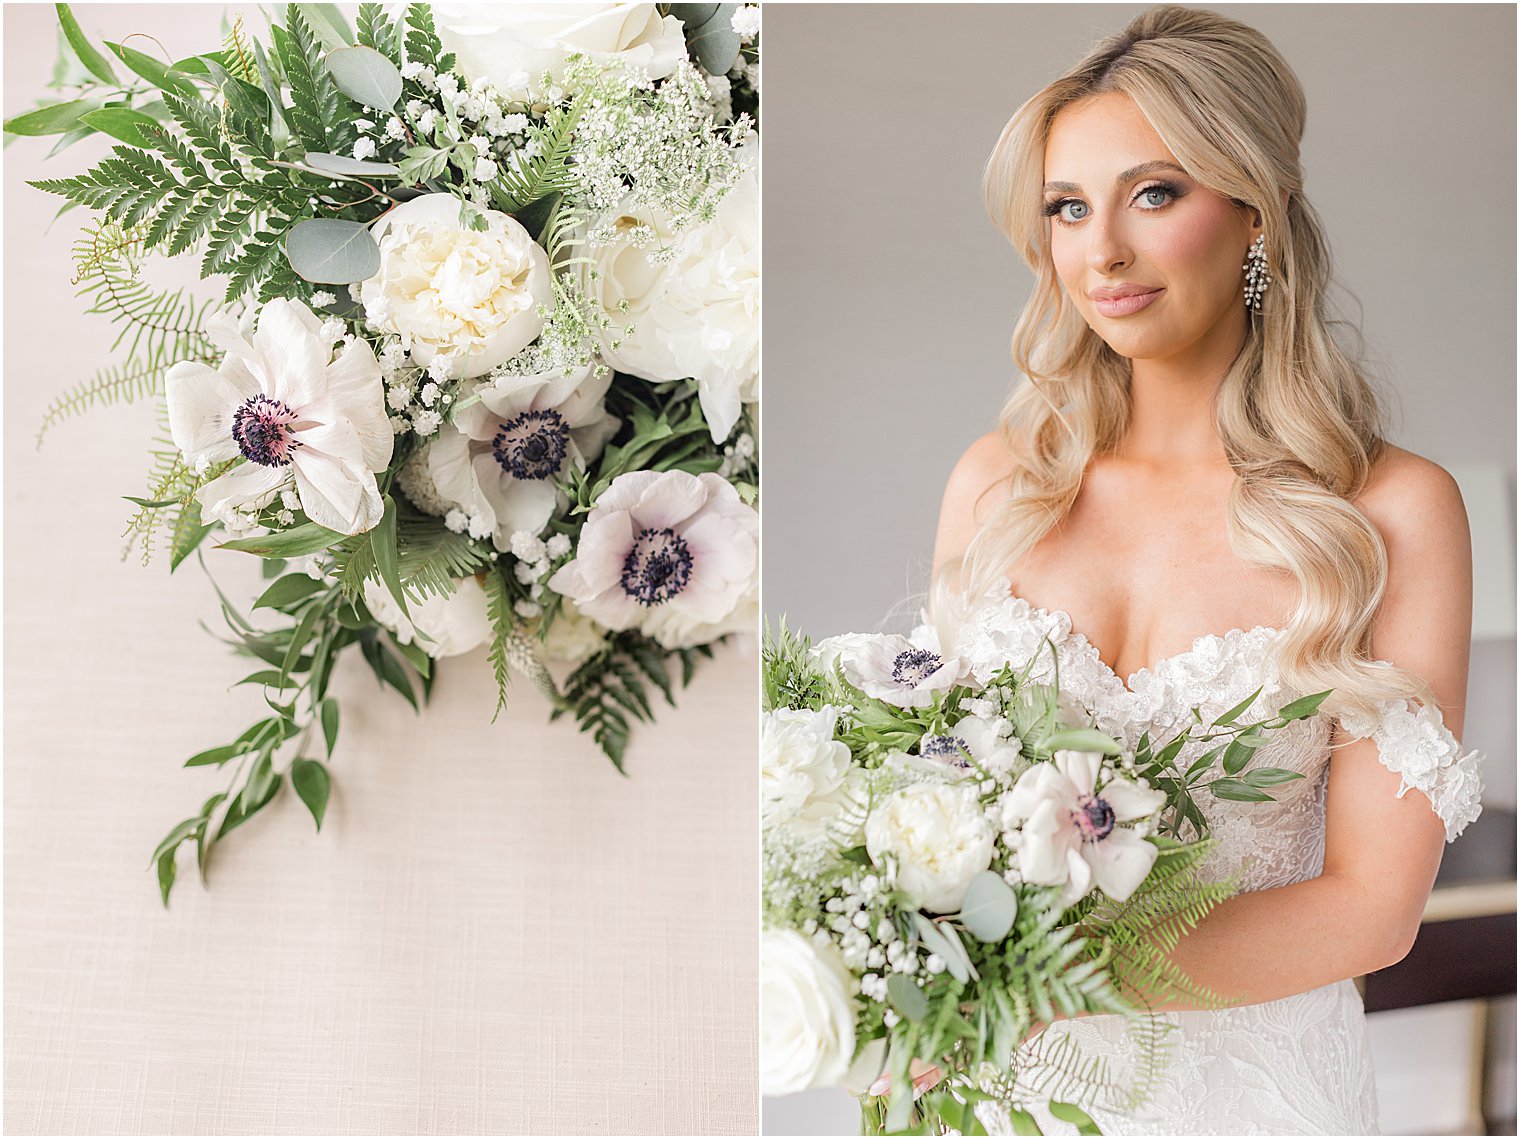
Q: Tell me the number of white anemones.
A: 6